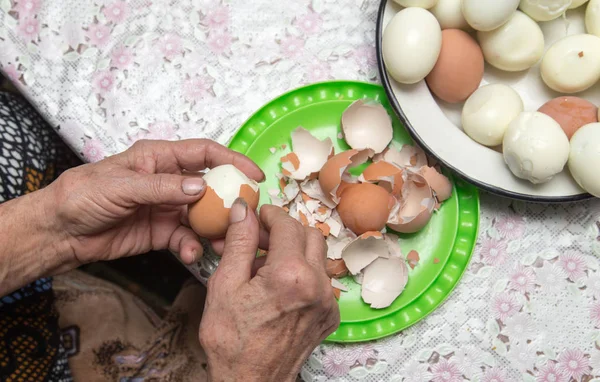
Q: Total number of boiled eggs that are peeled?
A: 12